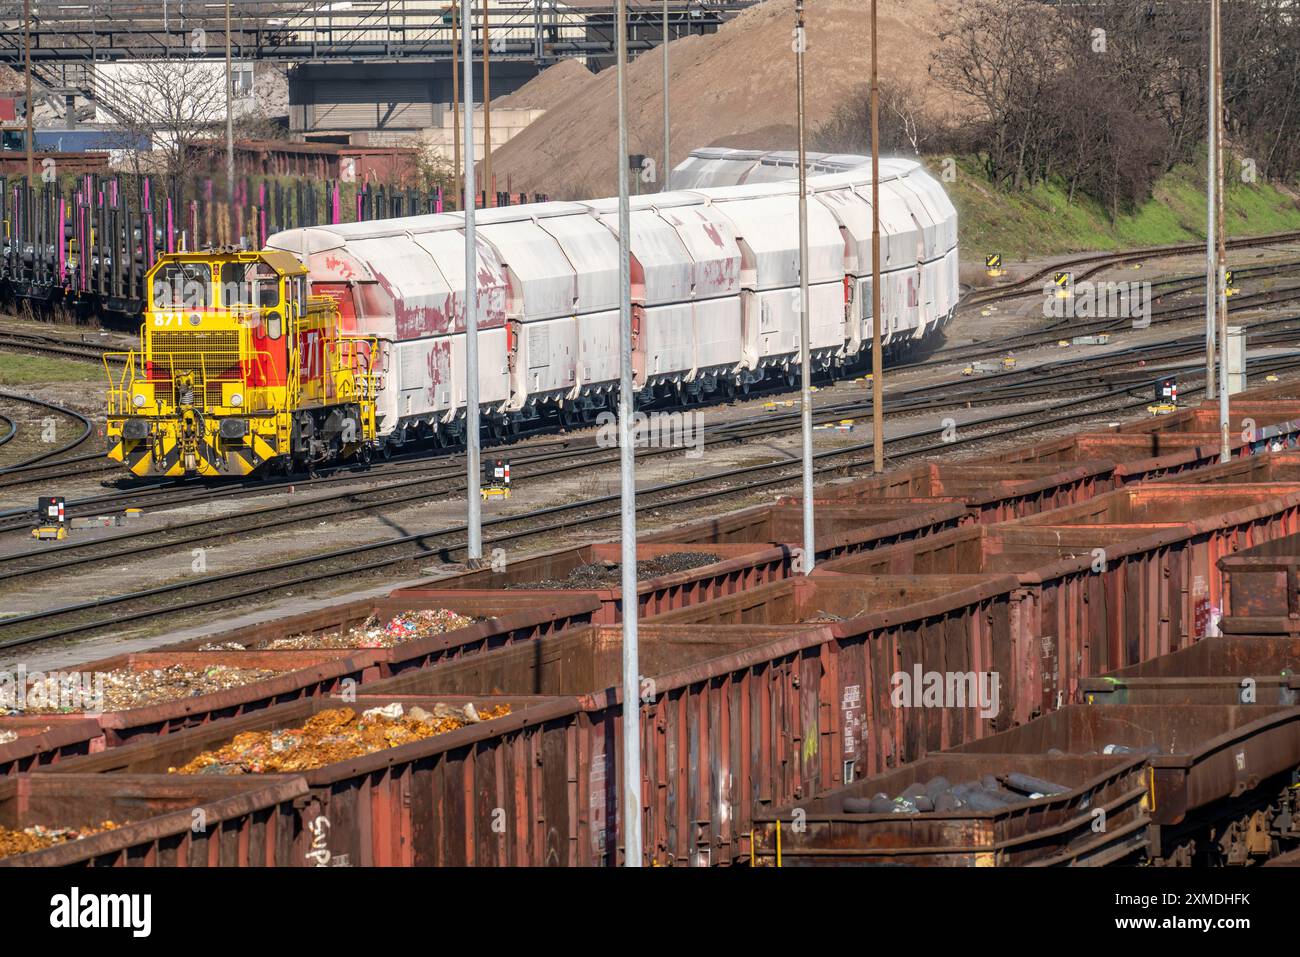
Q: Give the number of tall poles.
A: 11